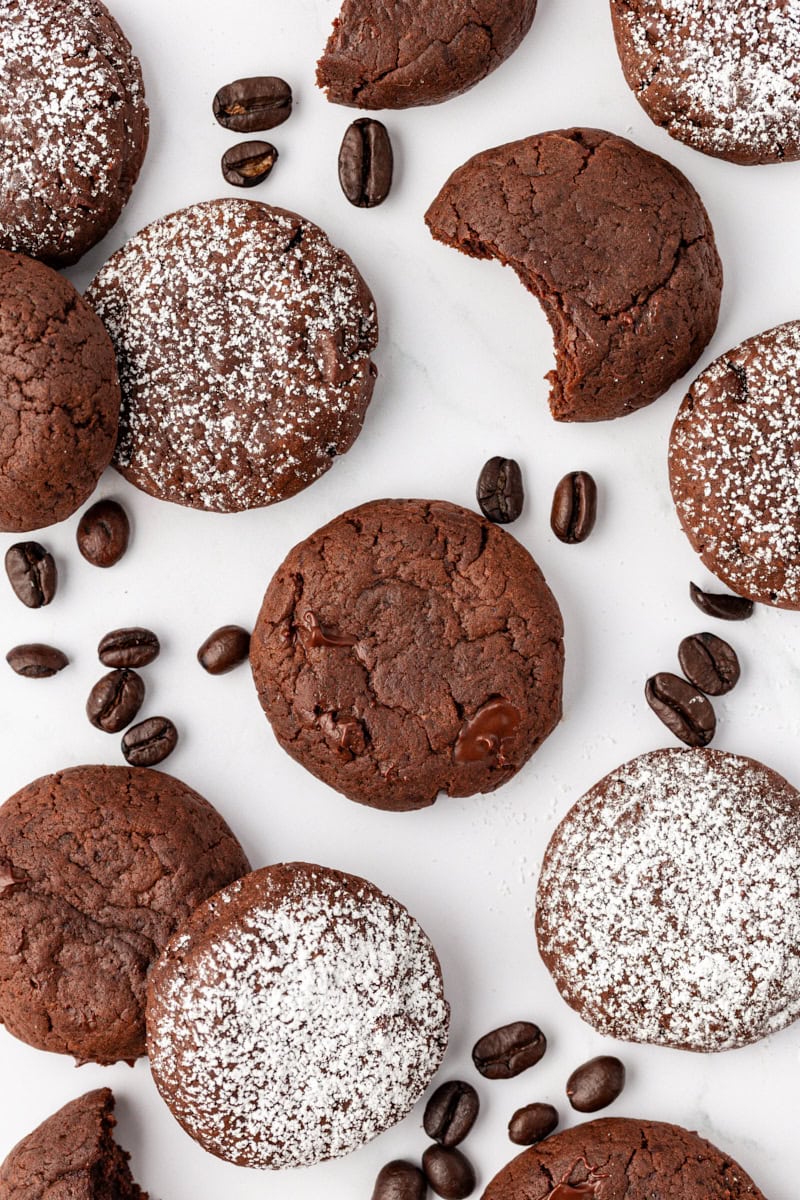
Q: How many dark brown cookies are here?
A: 7